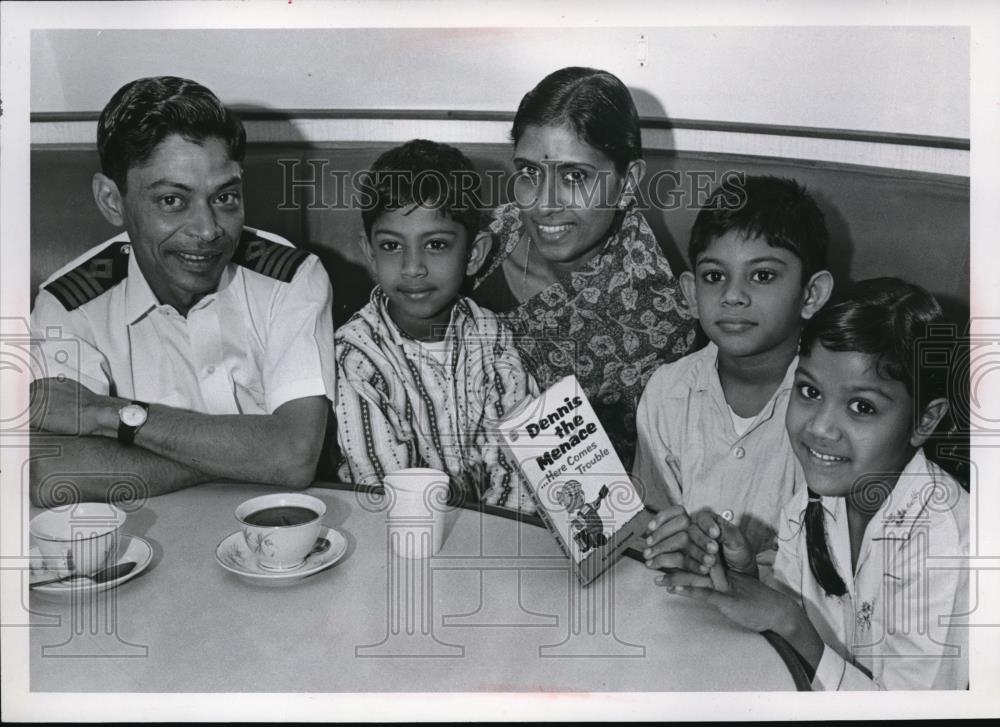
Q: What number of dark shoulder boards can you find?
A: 2